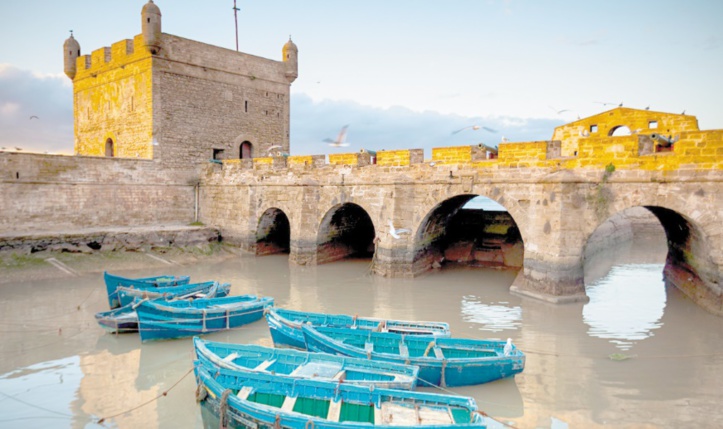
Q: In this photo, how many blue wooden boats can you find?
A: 8